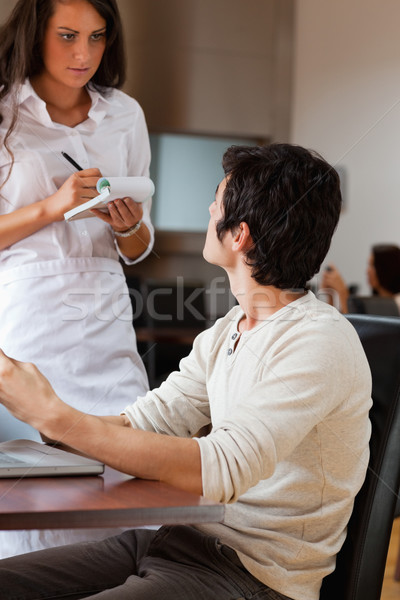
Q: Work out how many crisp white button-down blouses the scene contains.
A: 1